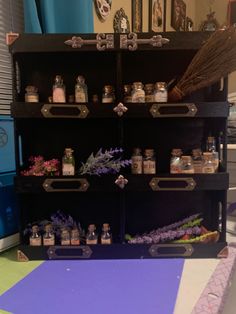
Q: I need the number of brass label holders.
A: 6